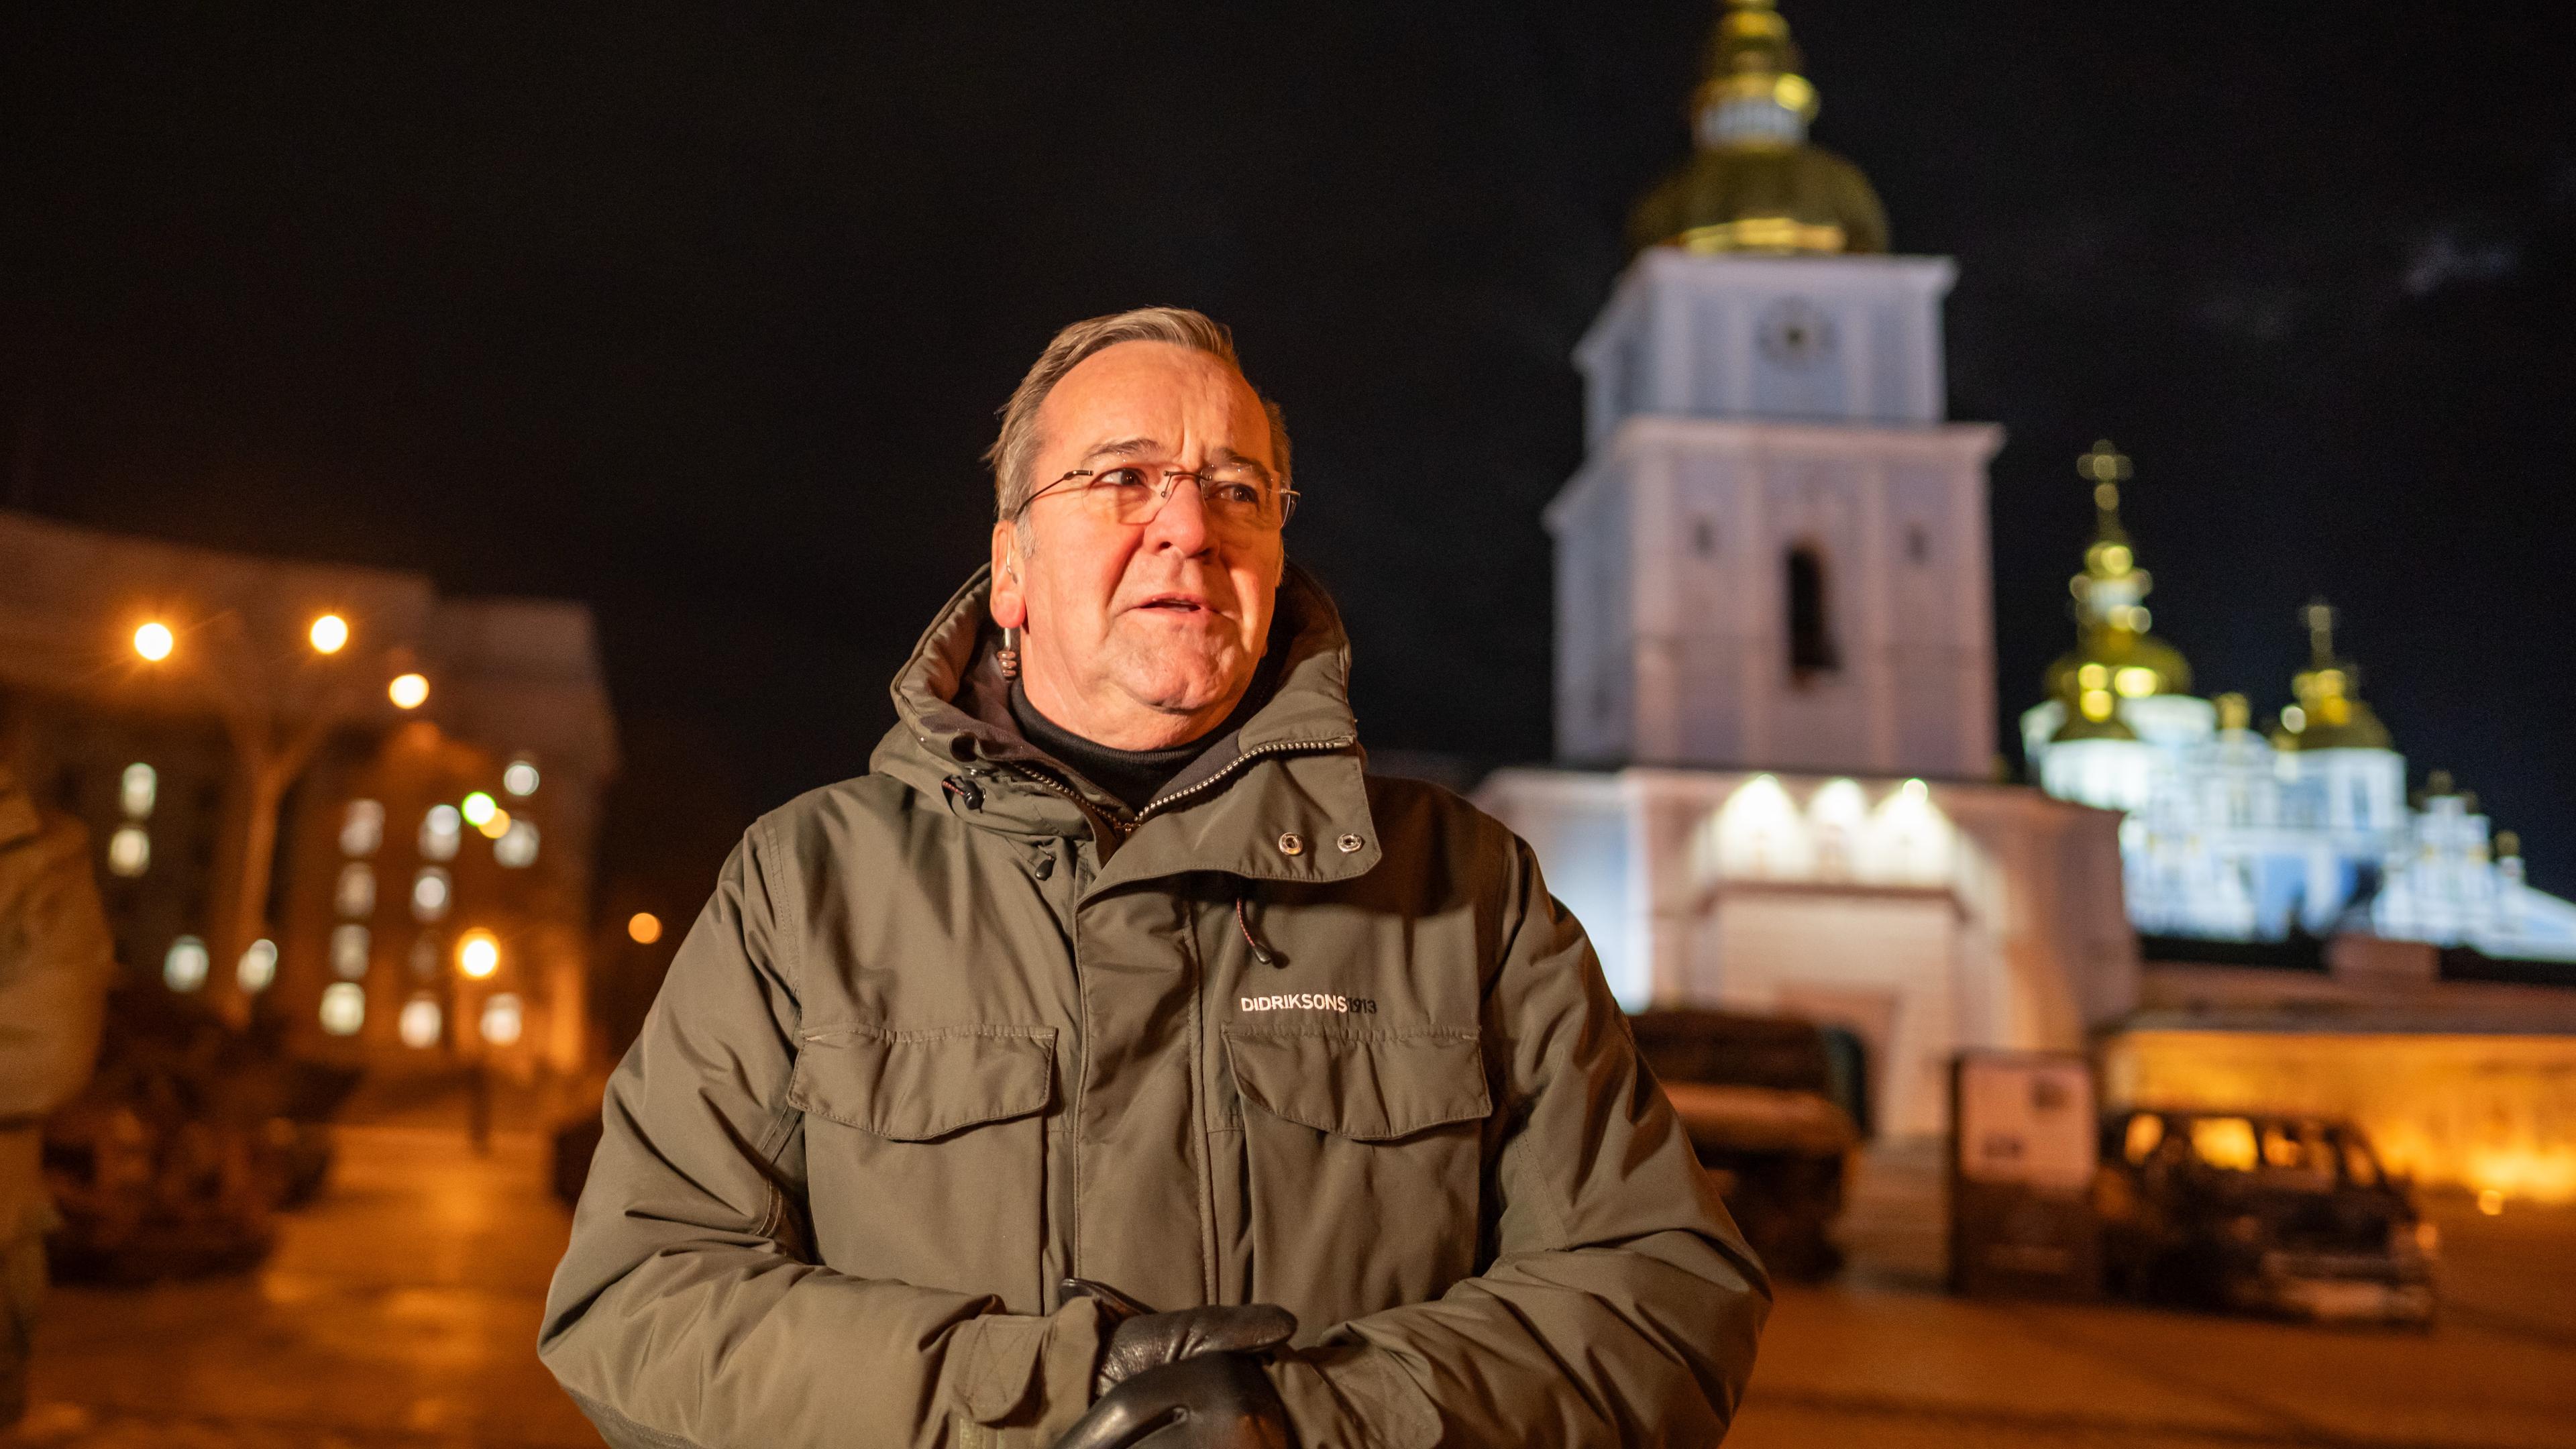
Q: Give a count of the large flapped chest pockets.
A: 2